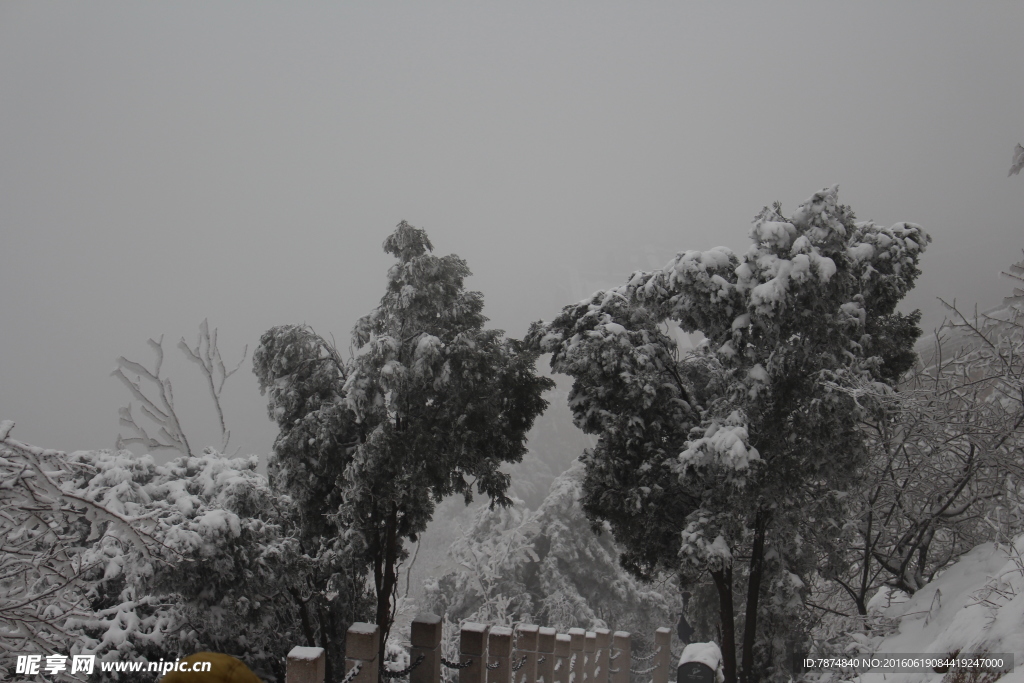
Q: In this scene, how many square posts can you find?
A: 13